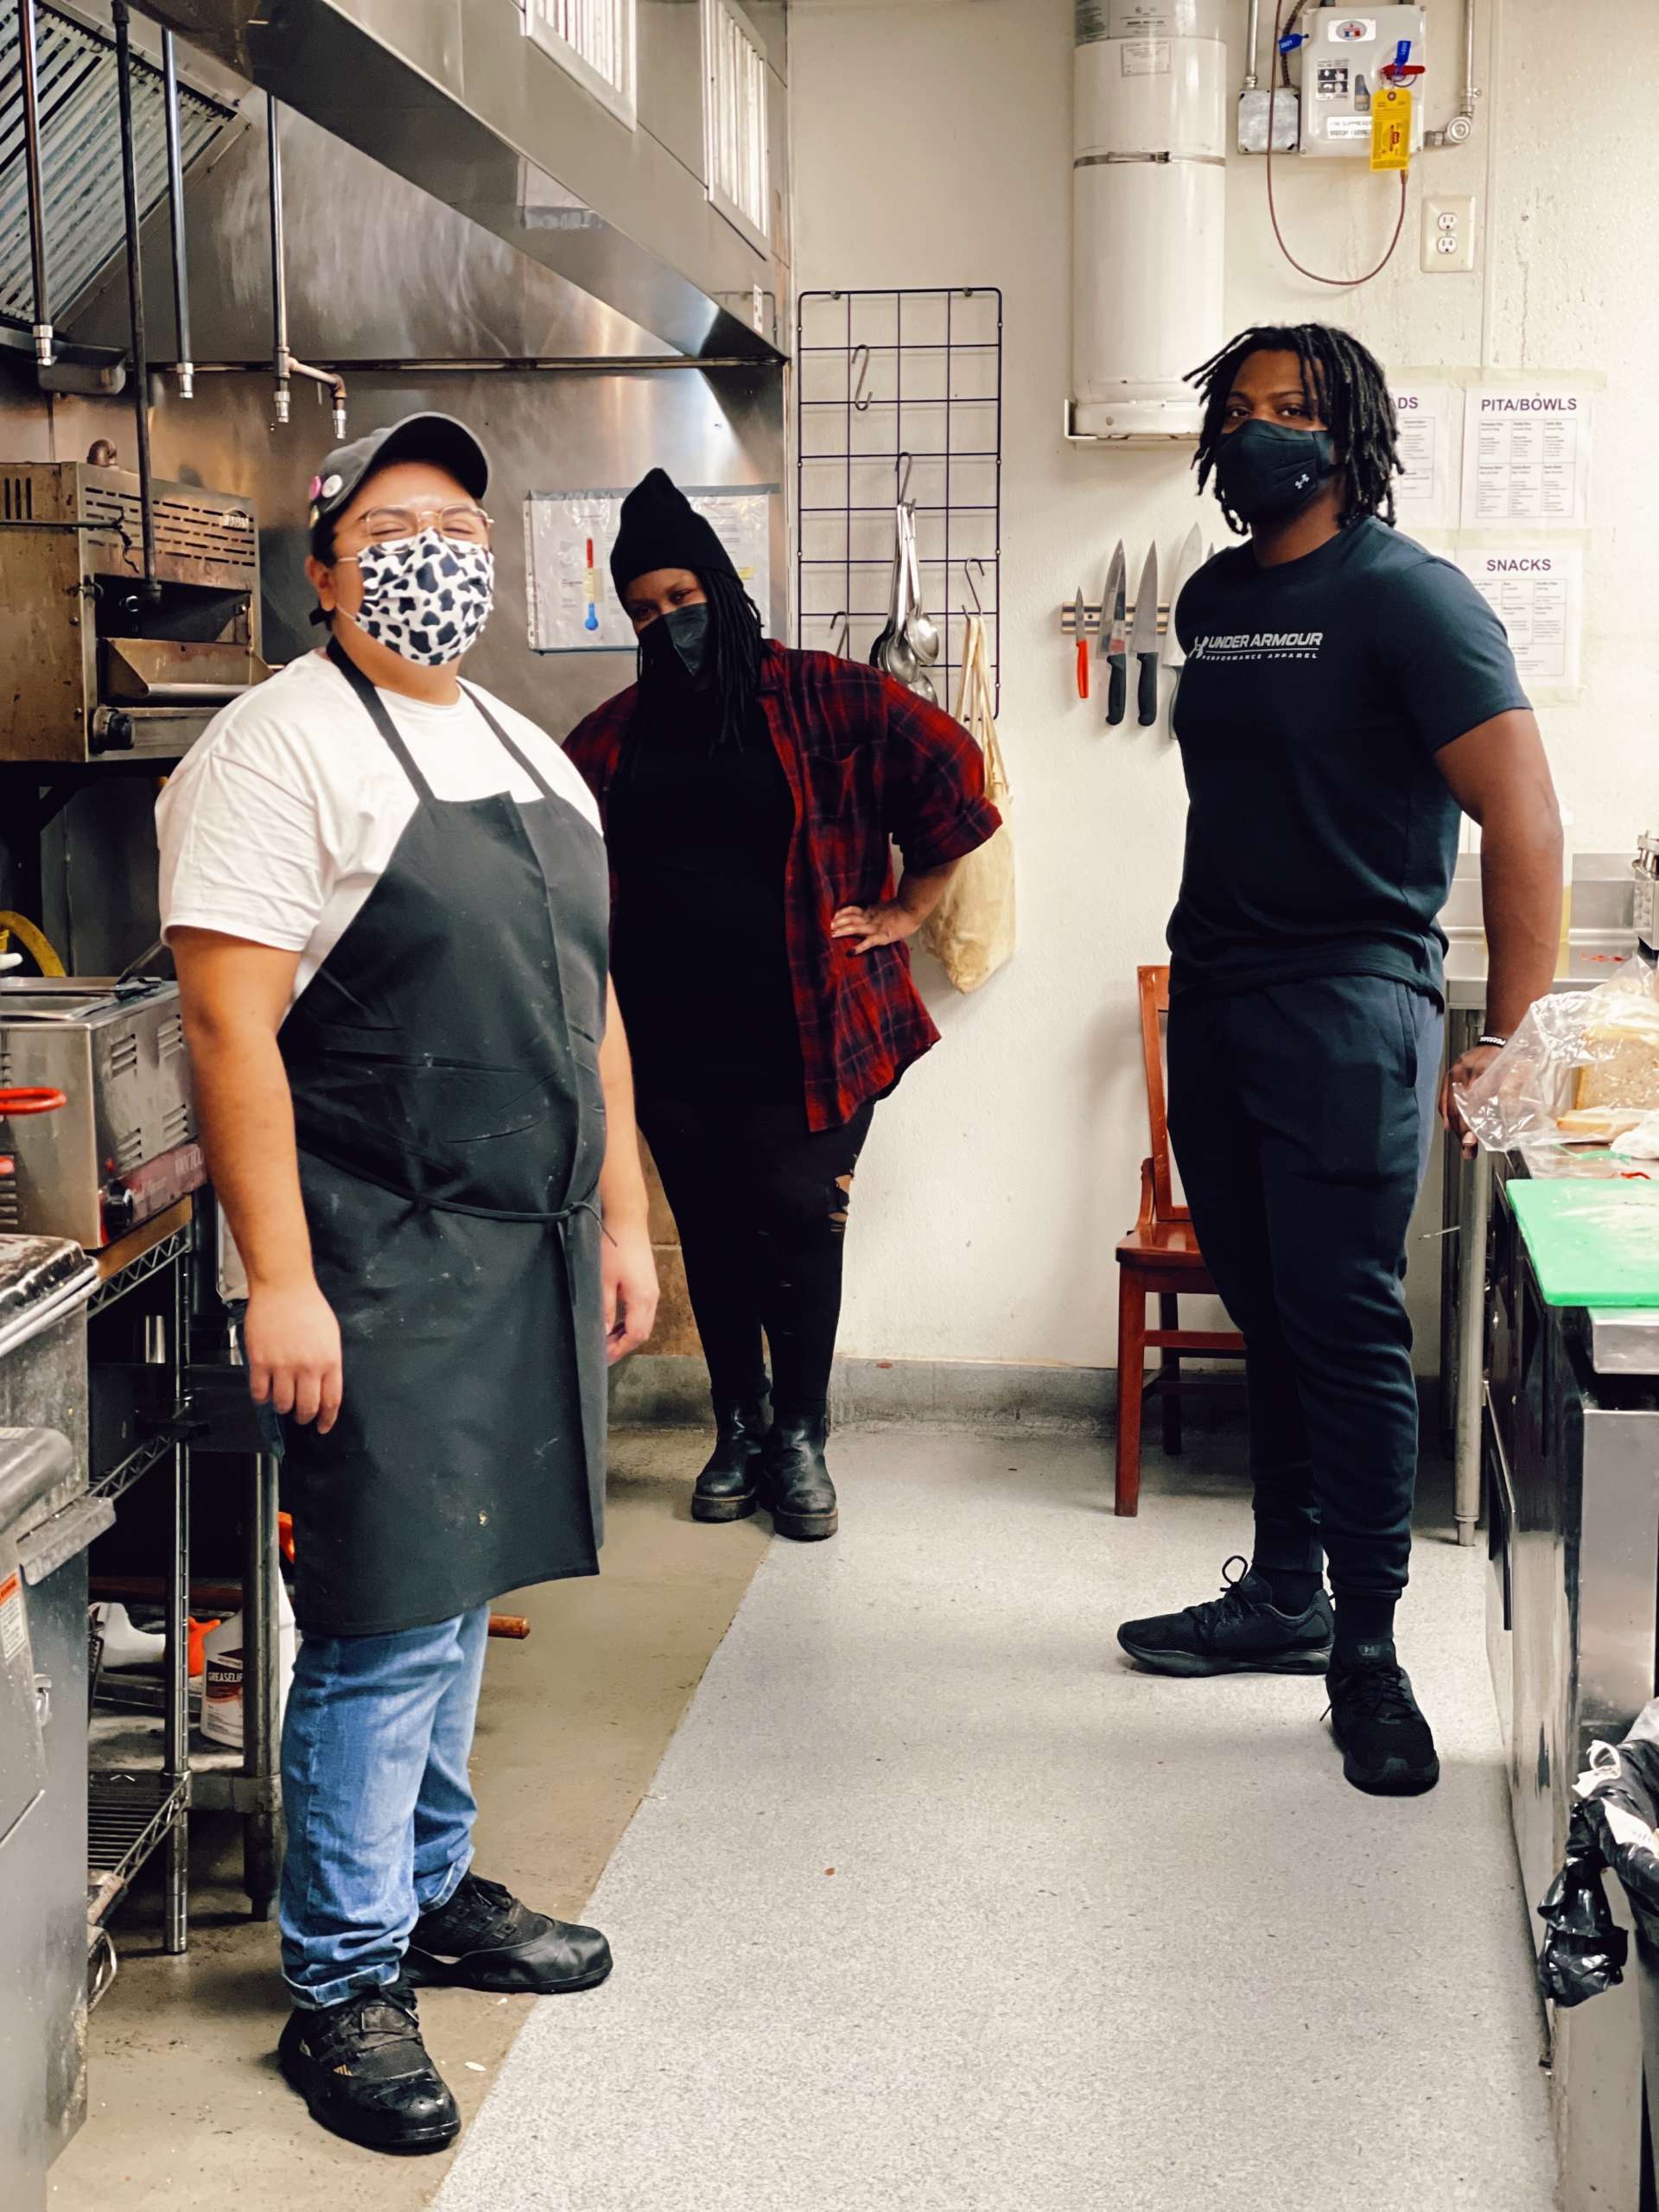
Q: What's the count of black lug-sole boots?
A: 2